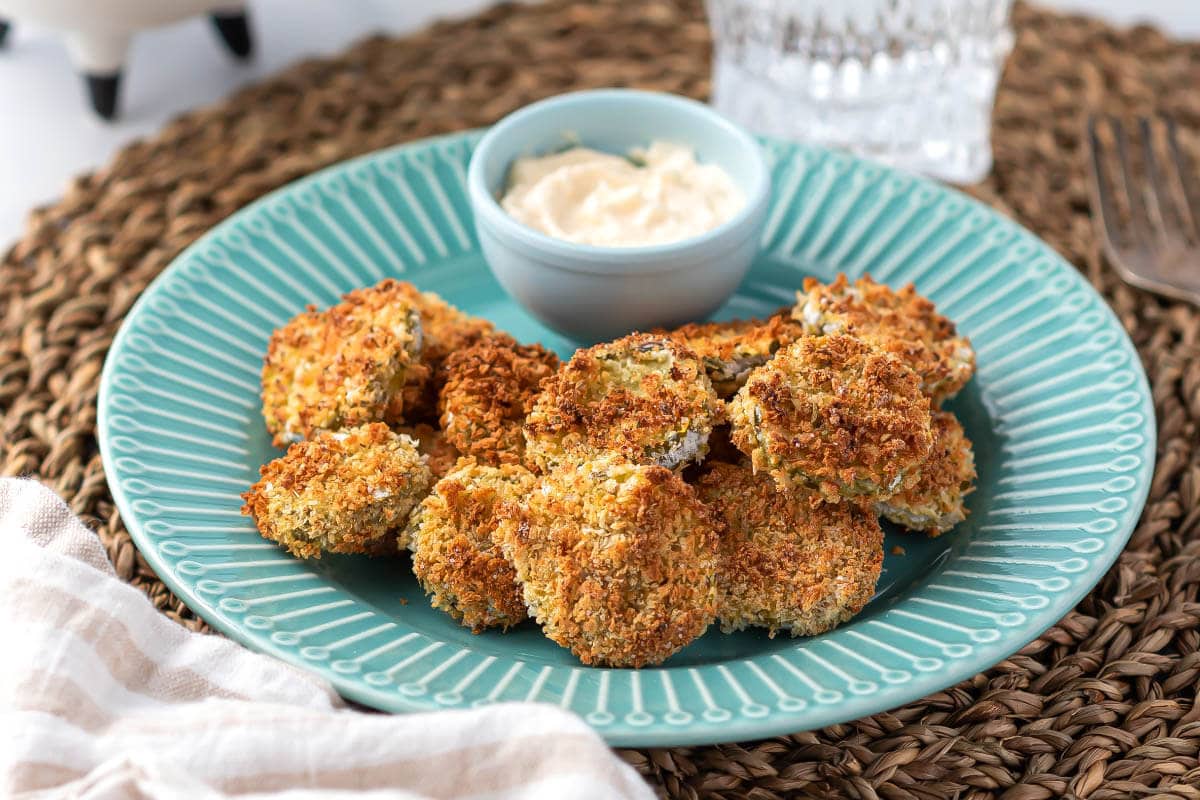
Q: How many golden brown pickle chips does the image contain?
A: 12